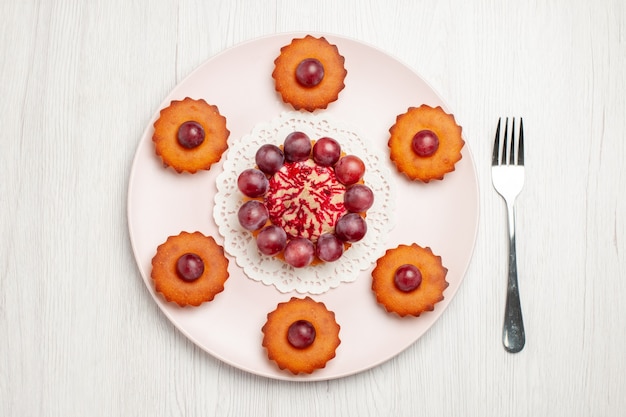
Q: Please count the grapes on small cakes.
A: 6